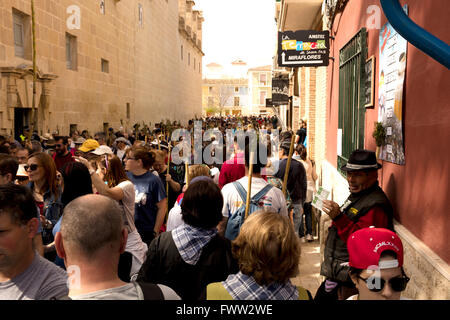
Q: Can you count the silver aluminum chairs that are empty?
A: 0